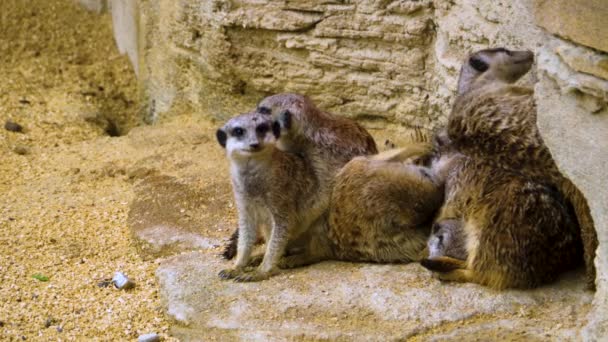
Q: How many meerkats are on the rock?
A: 5